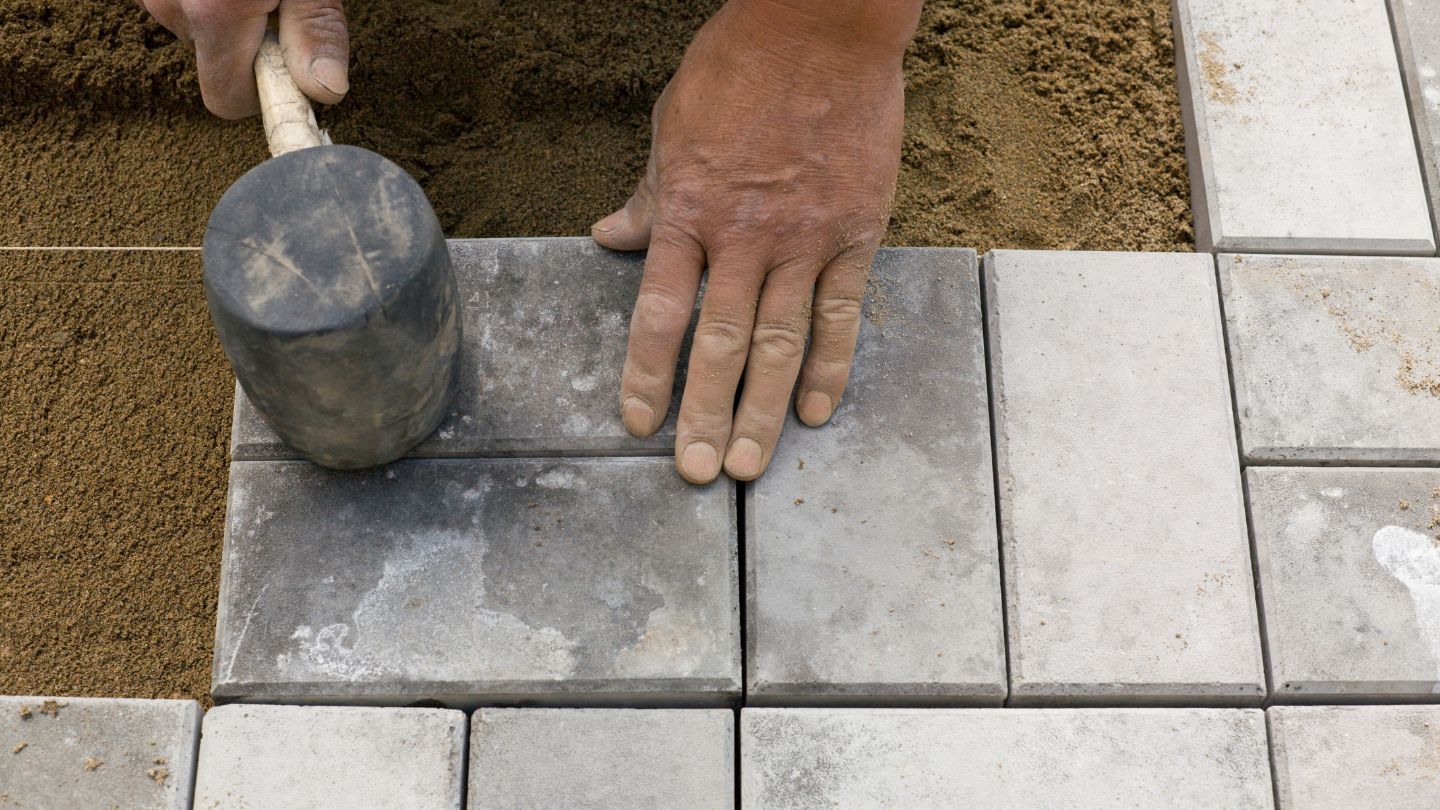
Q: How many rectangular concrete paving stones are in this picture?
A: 13